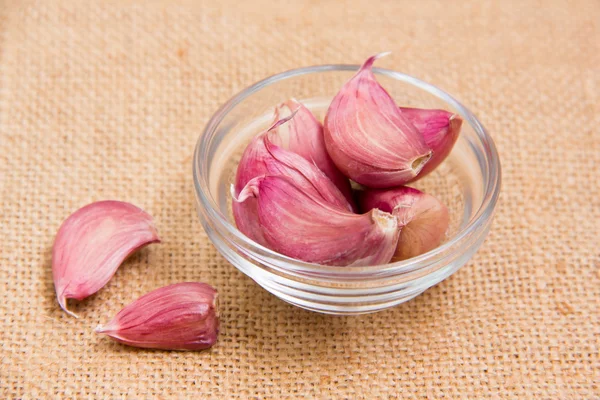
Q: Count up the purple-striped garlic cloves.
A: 8